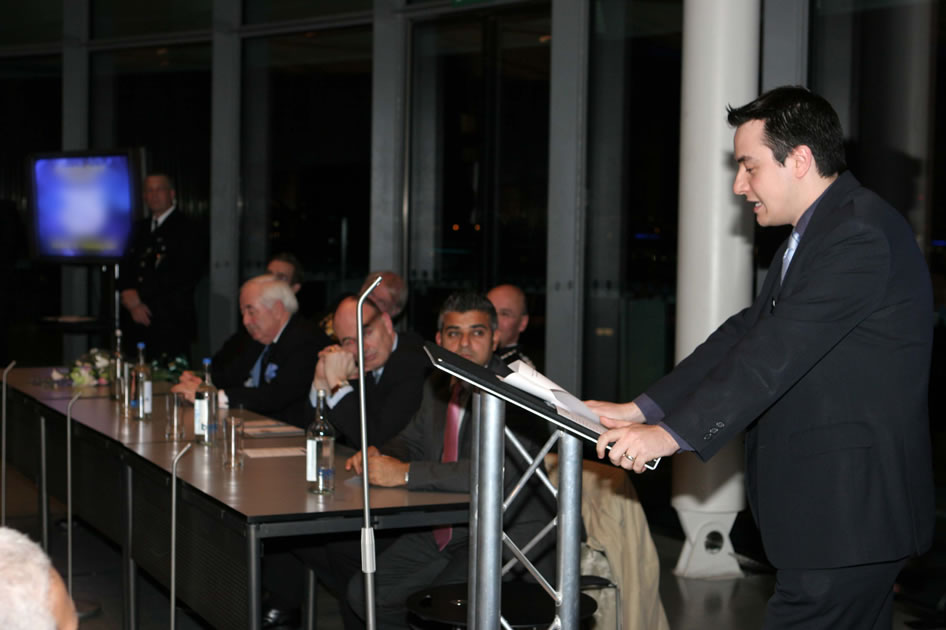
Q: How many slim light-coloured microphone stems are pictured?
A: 4